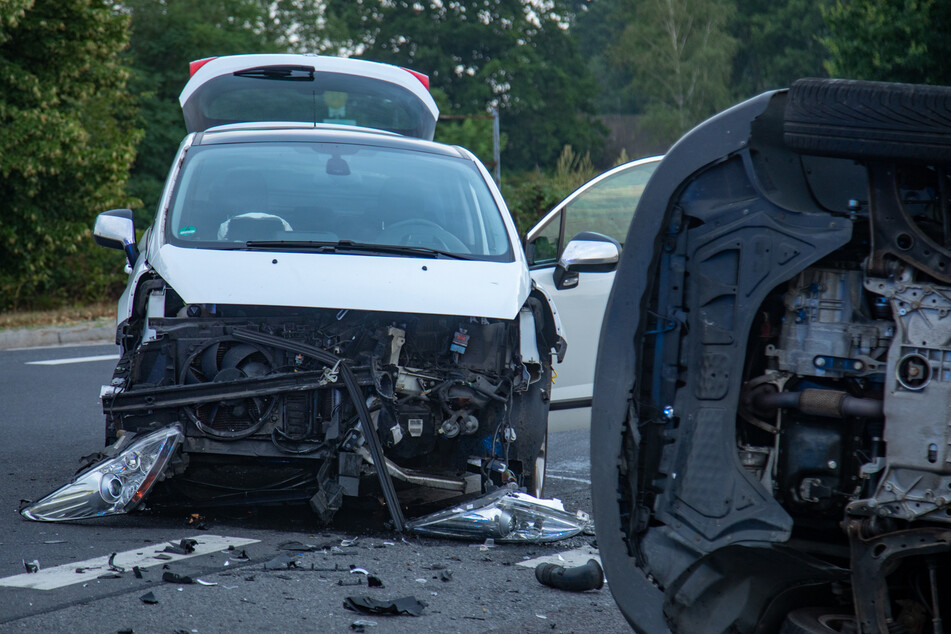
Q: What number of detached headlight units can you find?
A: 2